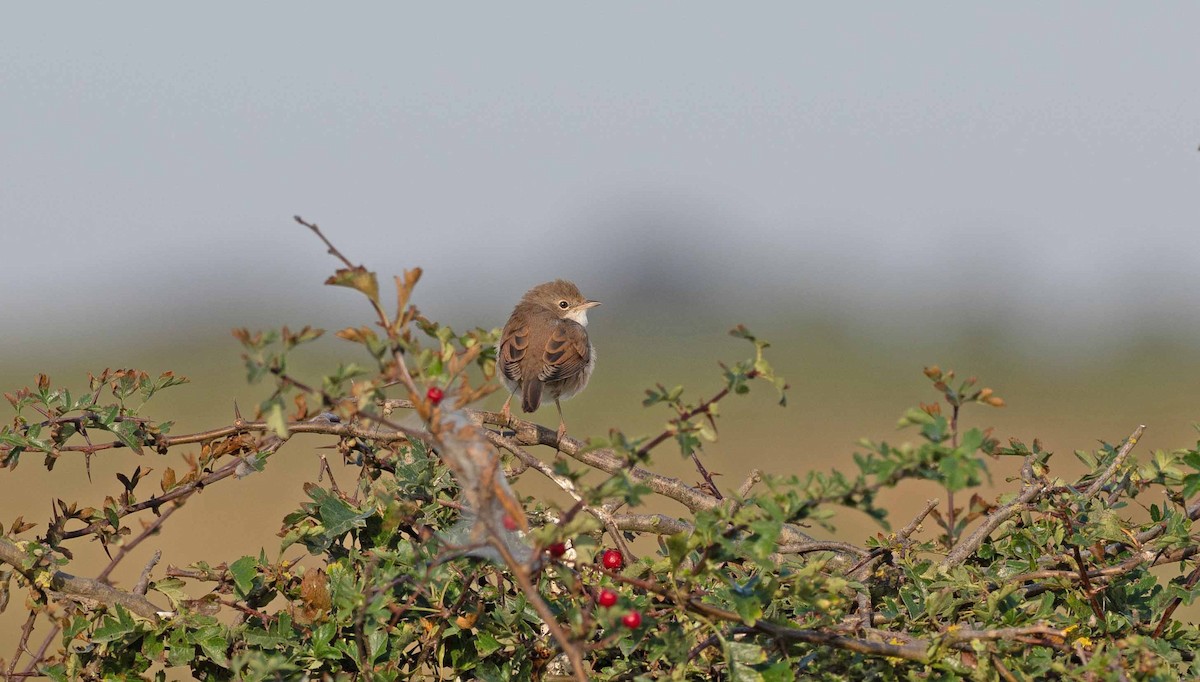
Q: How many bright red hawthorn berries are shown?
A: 6